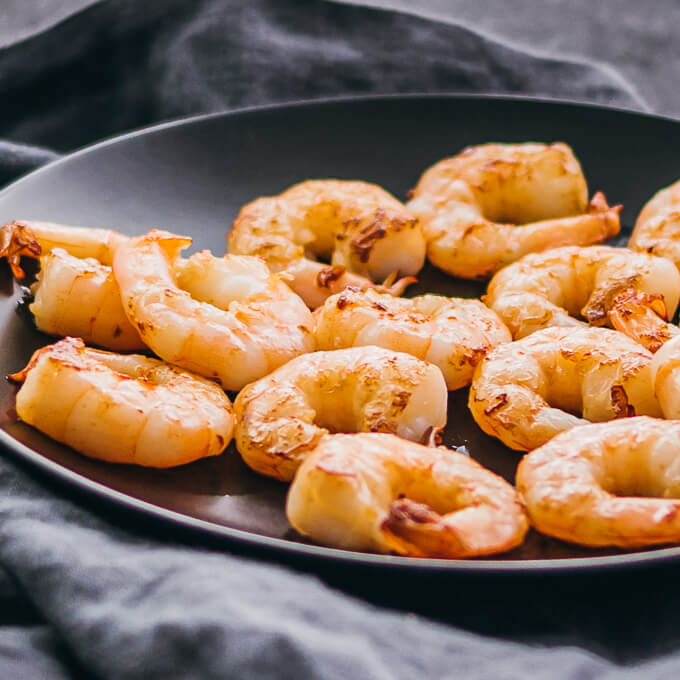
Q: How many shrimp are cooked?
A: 13